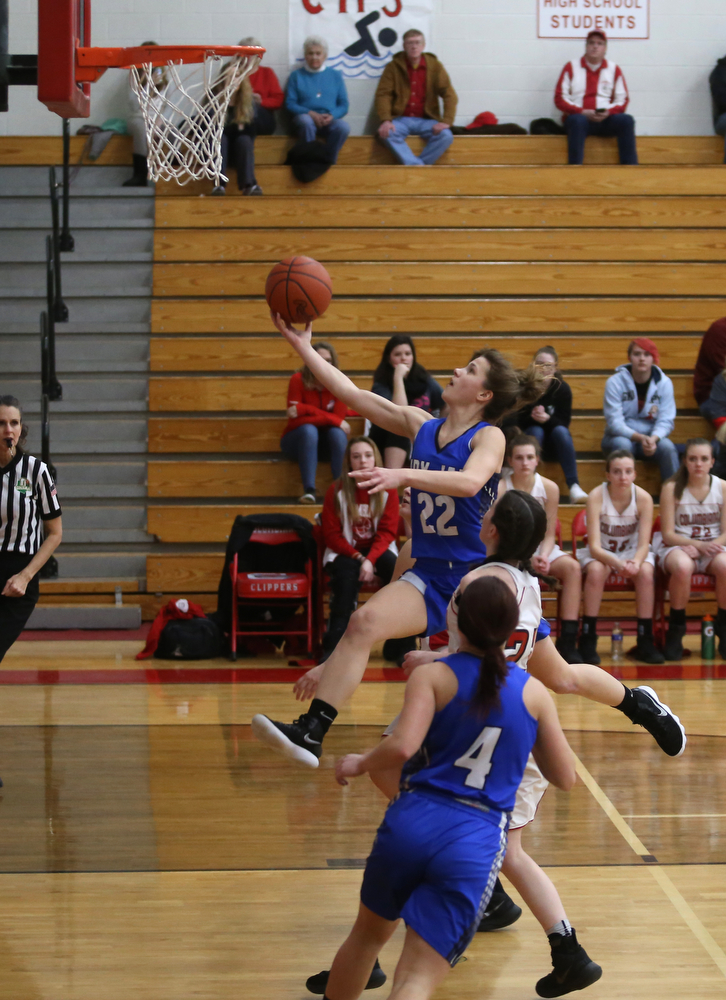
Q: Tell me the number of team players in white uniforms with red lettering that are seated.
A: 3